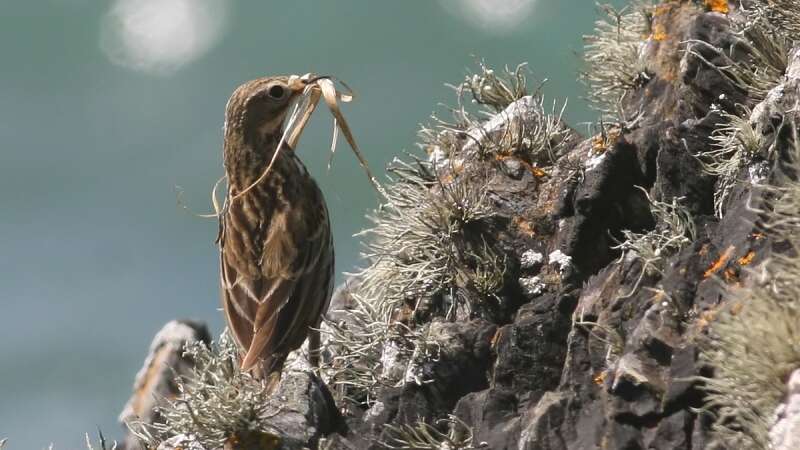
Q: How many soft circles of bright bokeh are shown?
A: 2